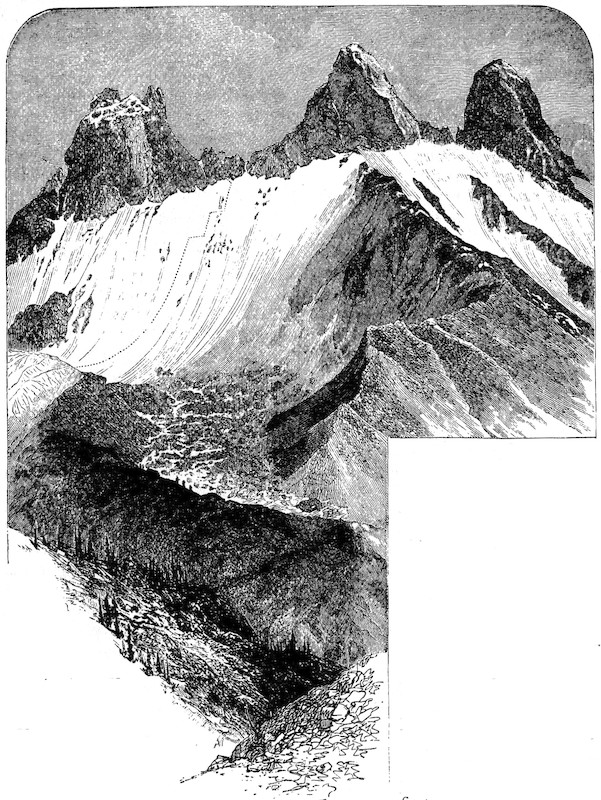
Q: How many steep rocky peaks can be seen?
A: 3